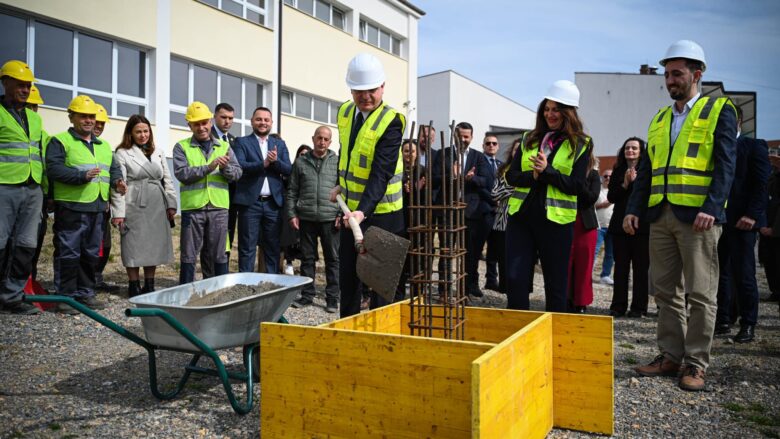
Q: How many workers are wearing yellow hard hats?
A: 5